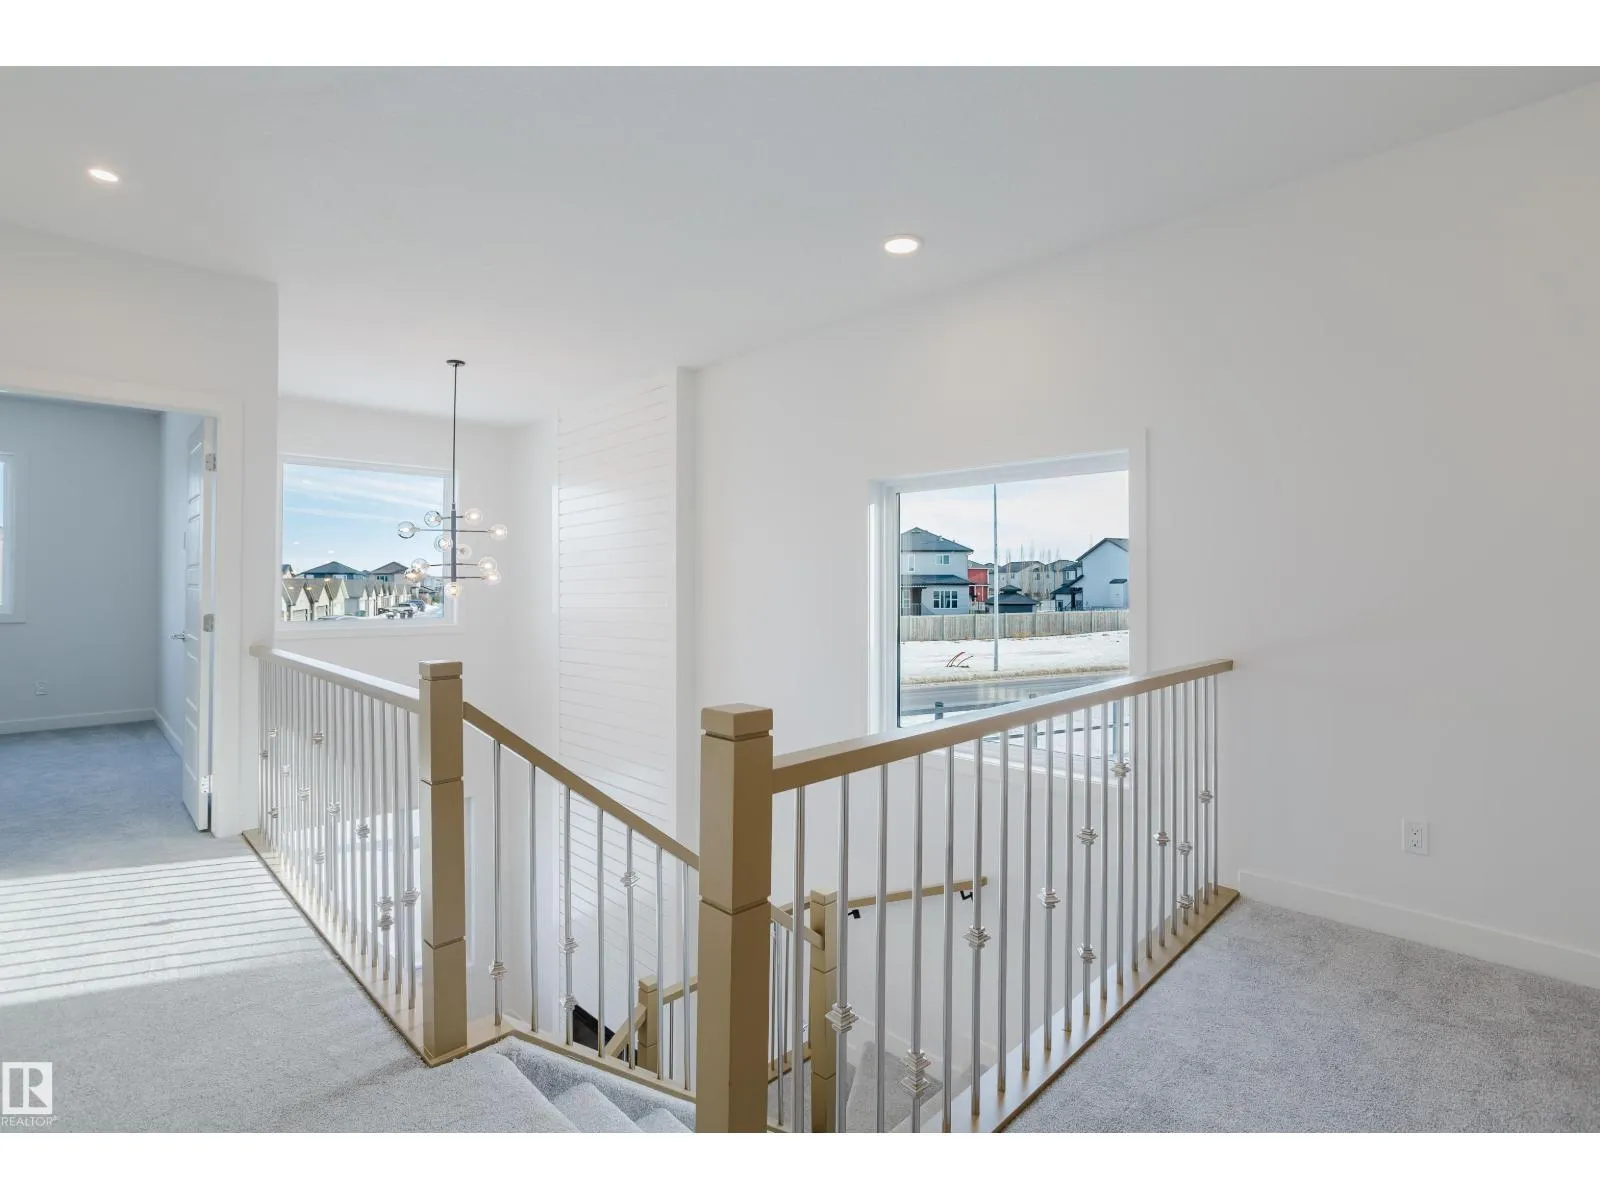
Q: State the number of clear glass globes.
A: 11